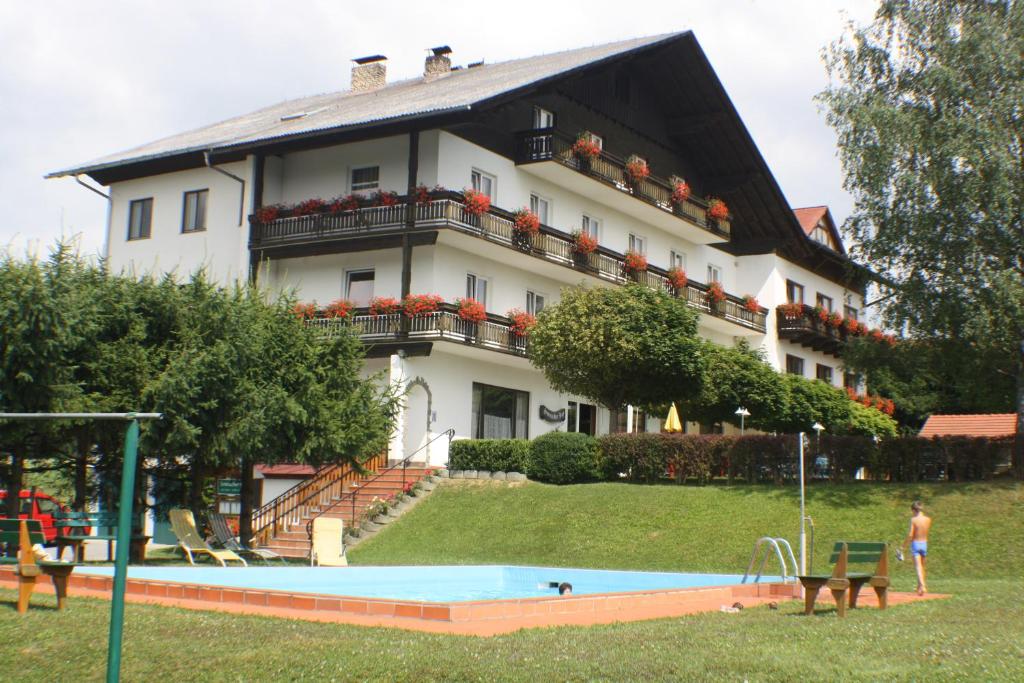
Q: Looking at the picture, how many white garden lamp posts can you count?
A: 2